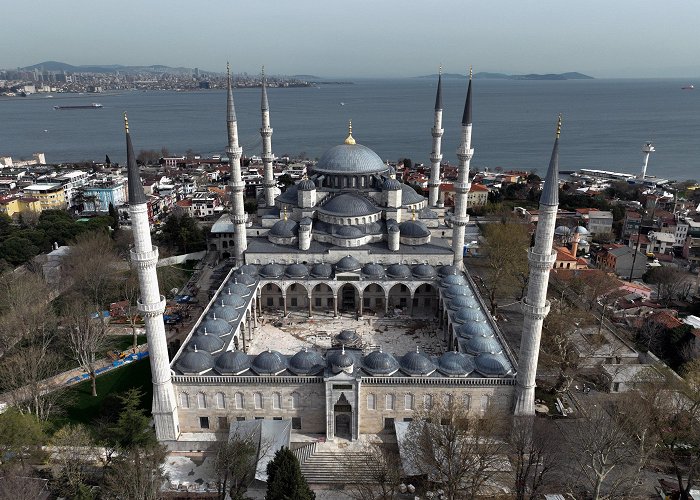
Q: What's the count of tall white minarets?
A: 6